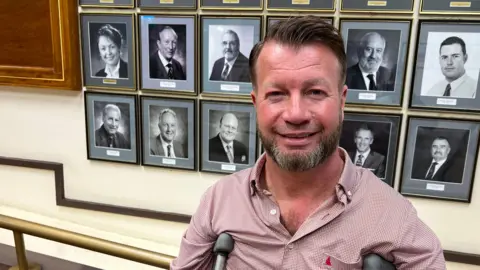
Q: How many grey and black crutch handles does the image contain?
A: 2